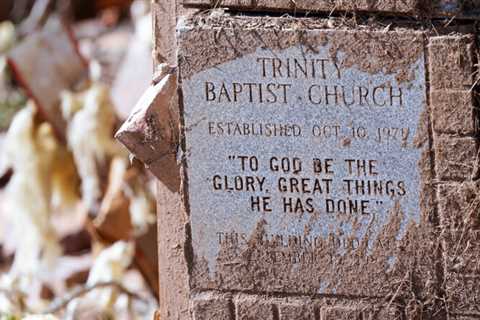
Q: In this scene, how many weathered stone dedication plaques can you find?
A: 1